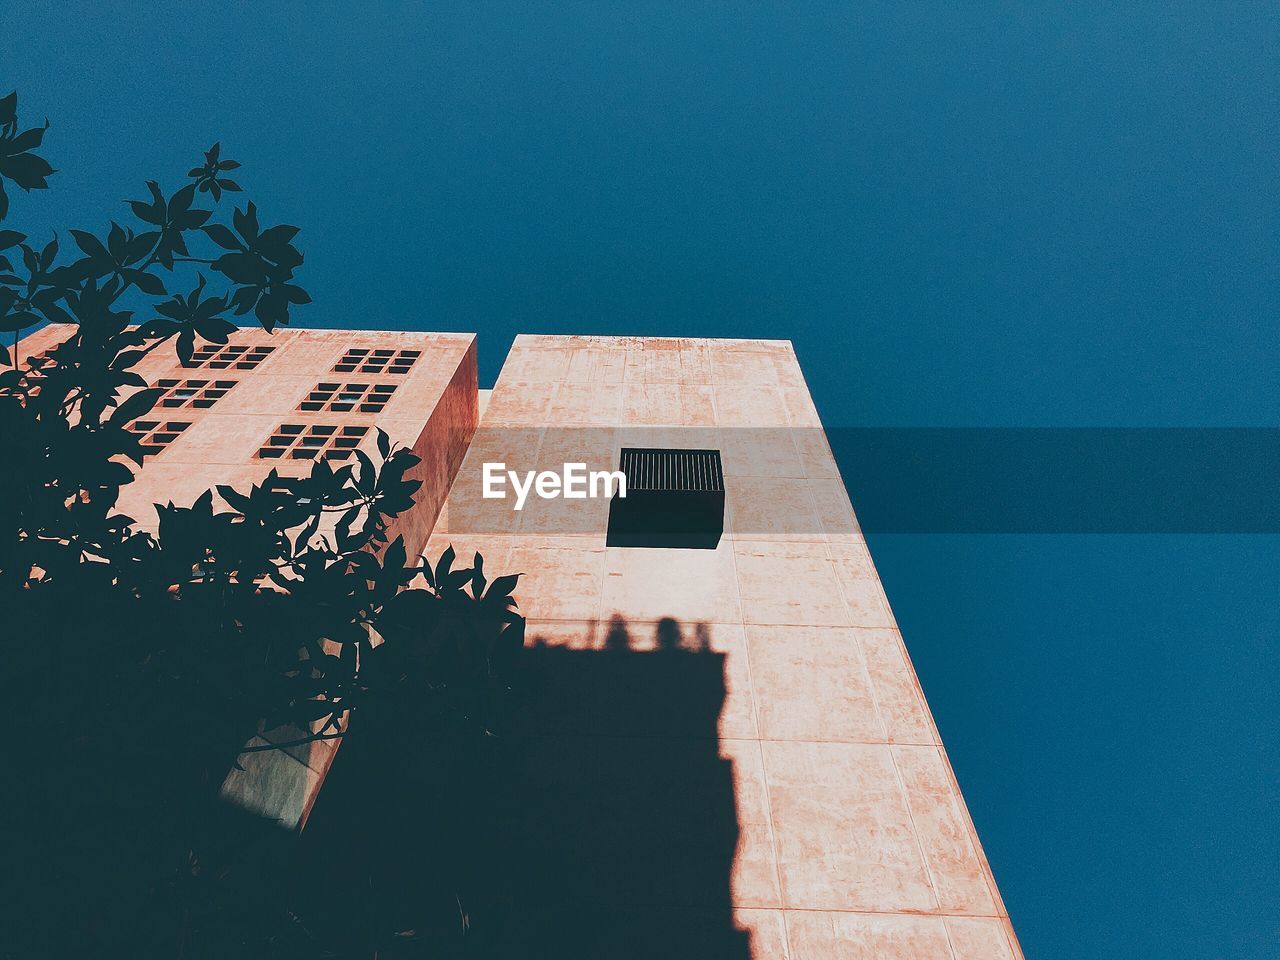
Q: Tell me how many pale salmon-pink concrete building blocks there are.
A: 2